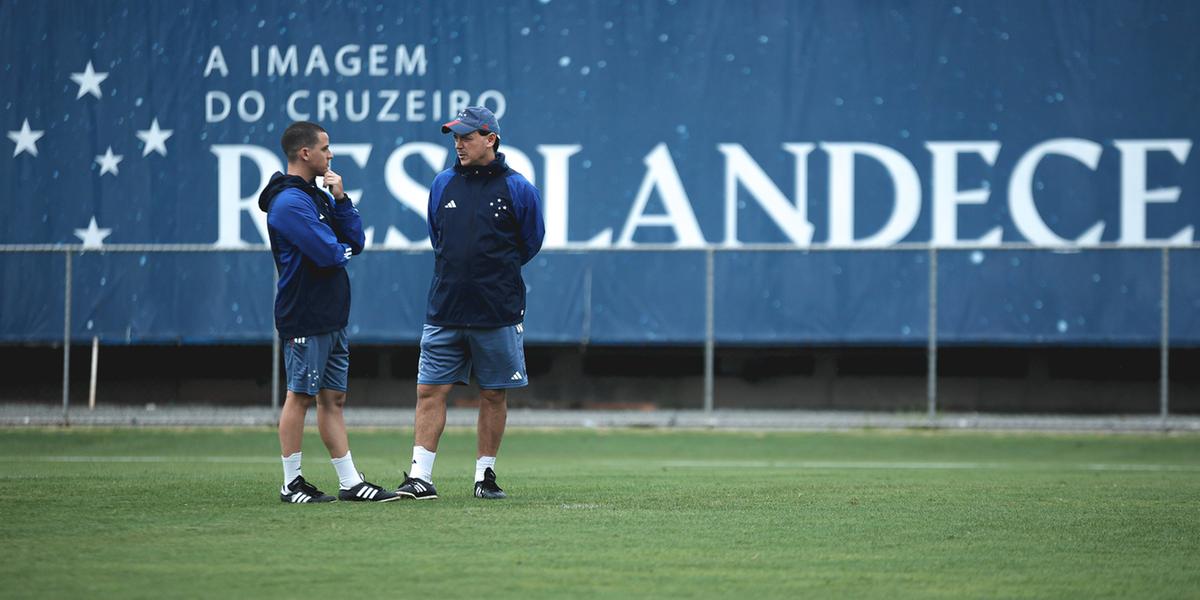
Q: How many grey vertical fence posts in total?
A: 5